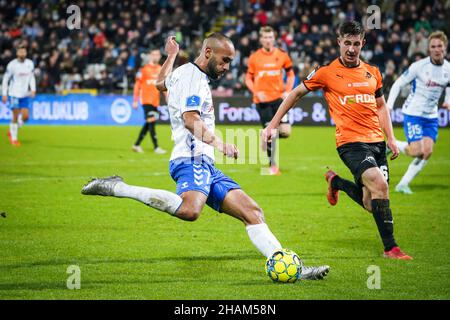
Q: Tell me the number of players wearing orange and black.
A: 3